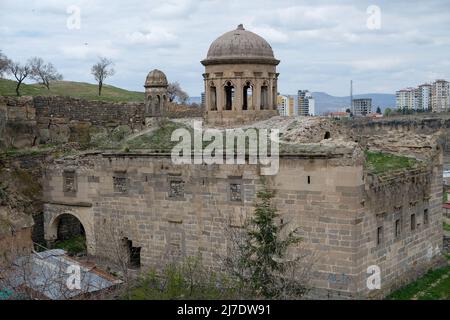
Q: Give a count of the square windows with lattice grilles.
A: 4